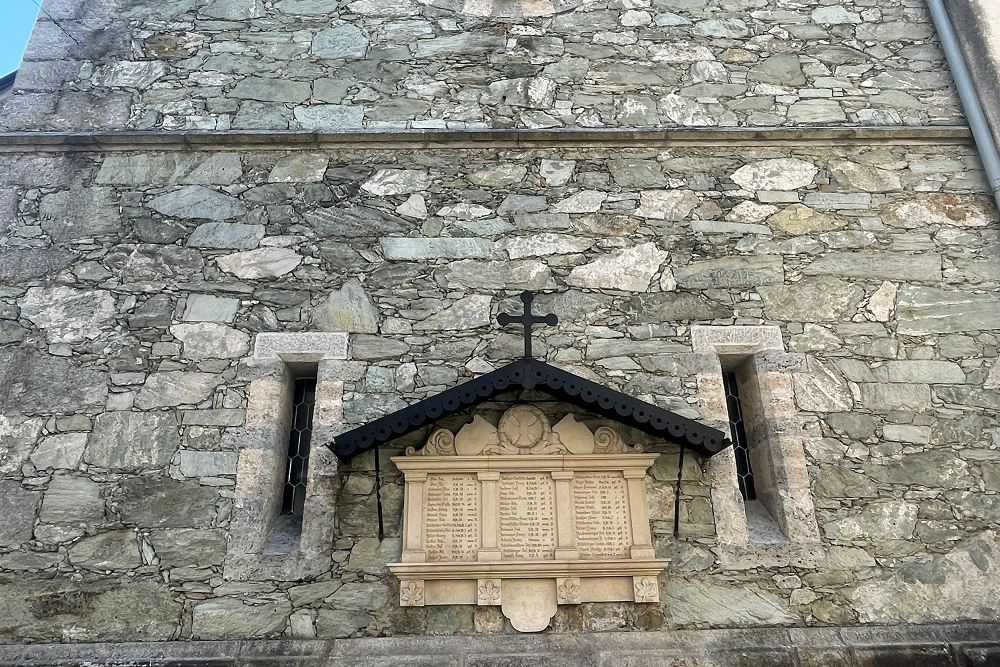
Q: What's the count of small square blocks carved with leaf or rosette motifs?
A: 4